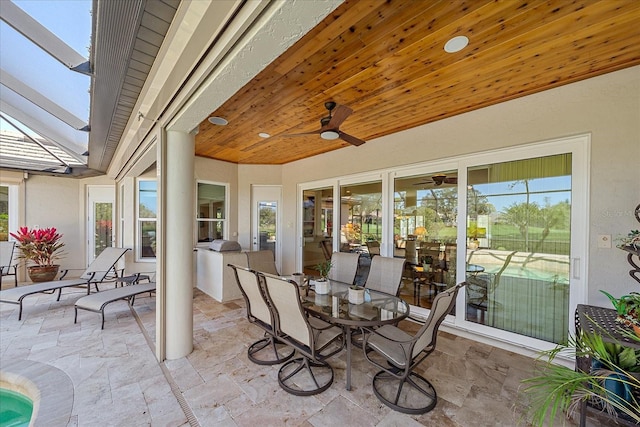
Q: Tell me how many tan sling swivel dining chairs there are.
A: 6